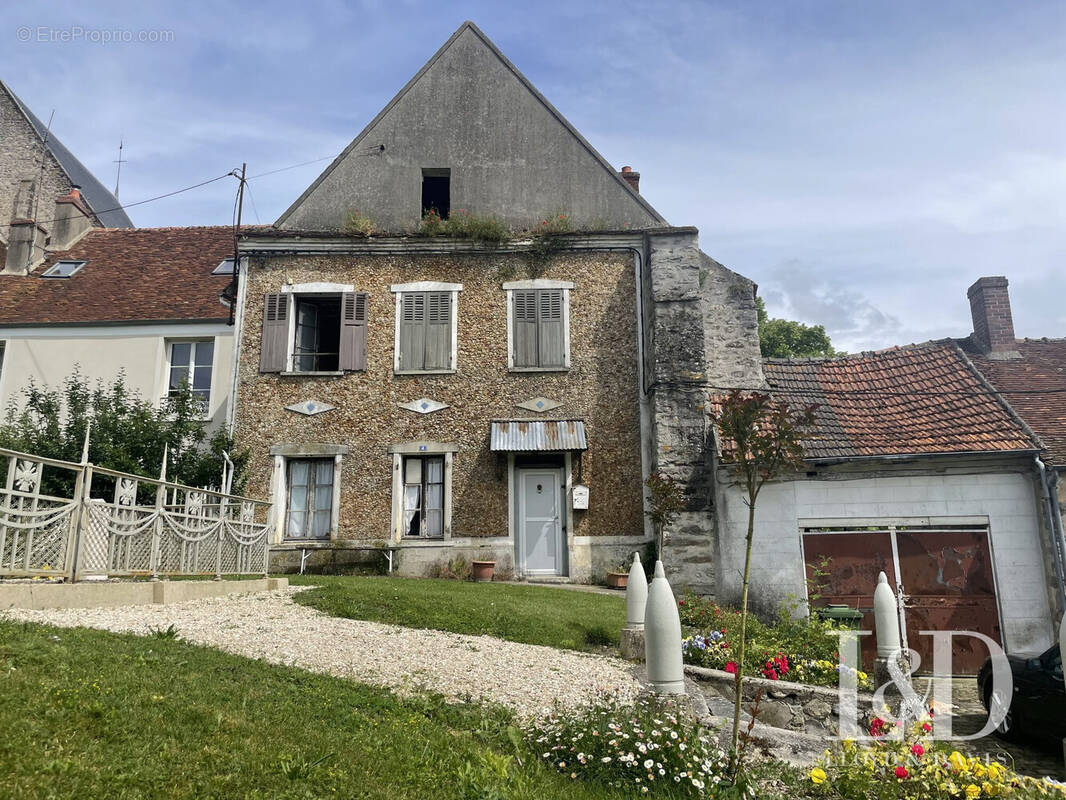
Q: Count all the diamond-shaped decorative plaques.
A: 3